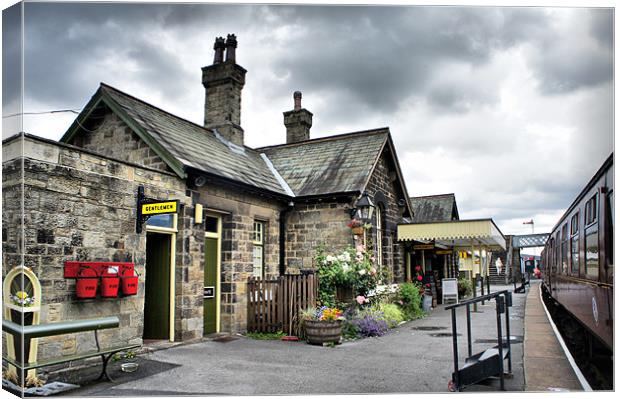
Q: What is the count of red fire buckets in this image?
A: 3